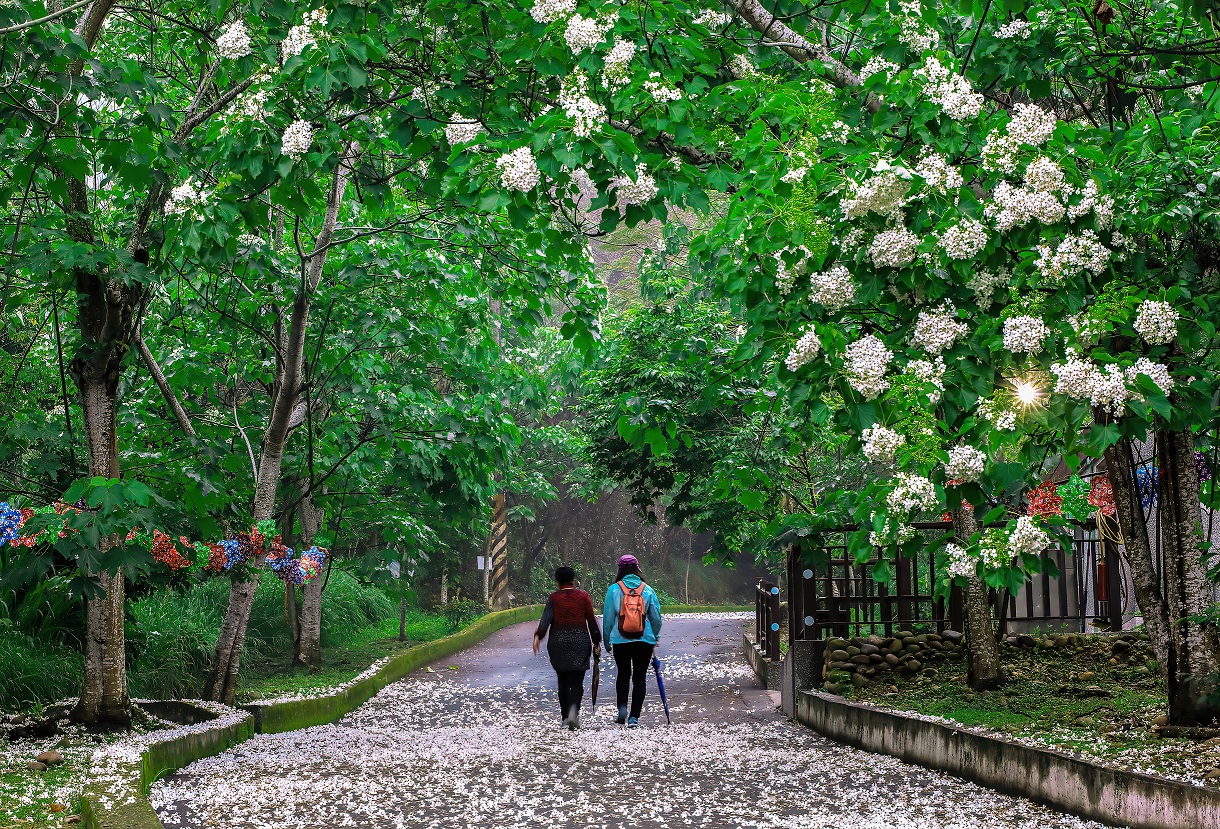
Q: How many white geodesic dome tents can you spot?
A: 0